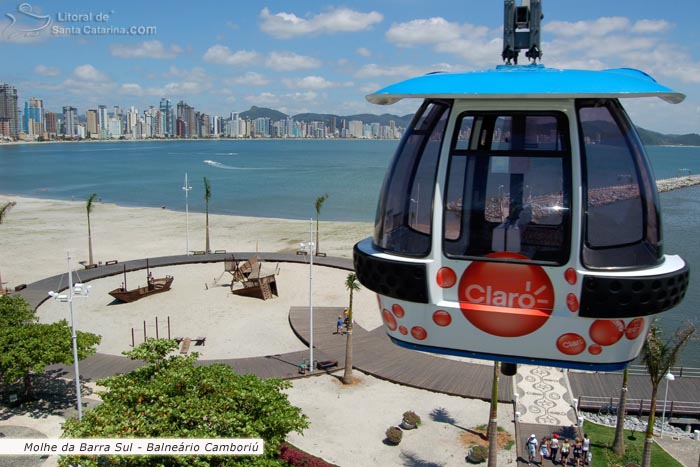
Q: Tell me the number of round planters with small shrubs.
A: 3